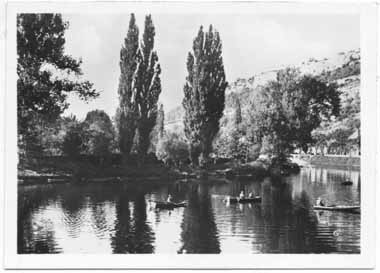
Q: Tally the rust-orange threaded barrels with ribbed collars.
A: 0